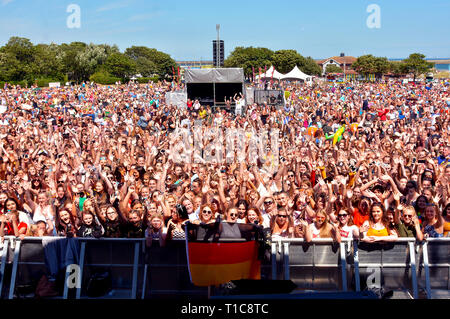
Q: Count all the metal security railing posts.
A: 12